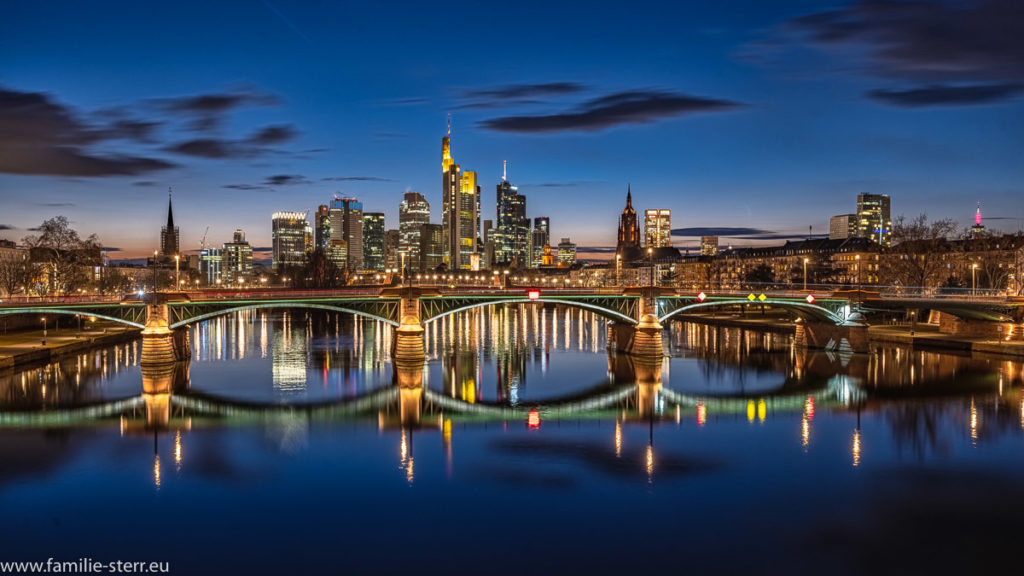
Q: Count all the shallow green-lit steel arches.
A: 4